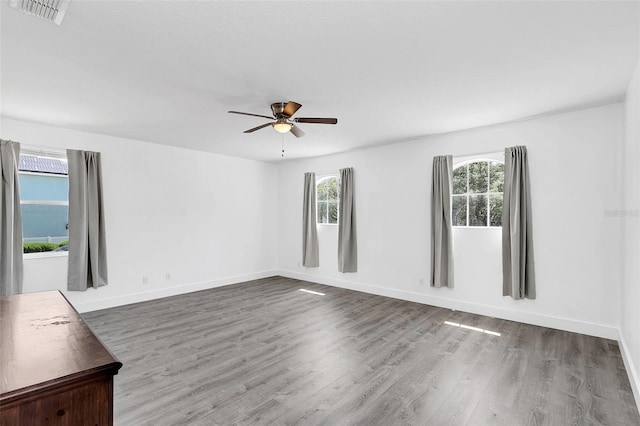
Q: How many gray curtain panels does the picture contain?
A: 6